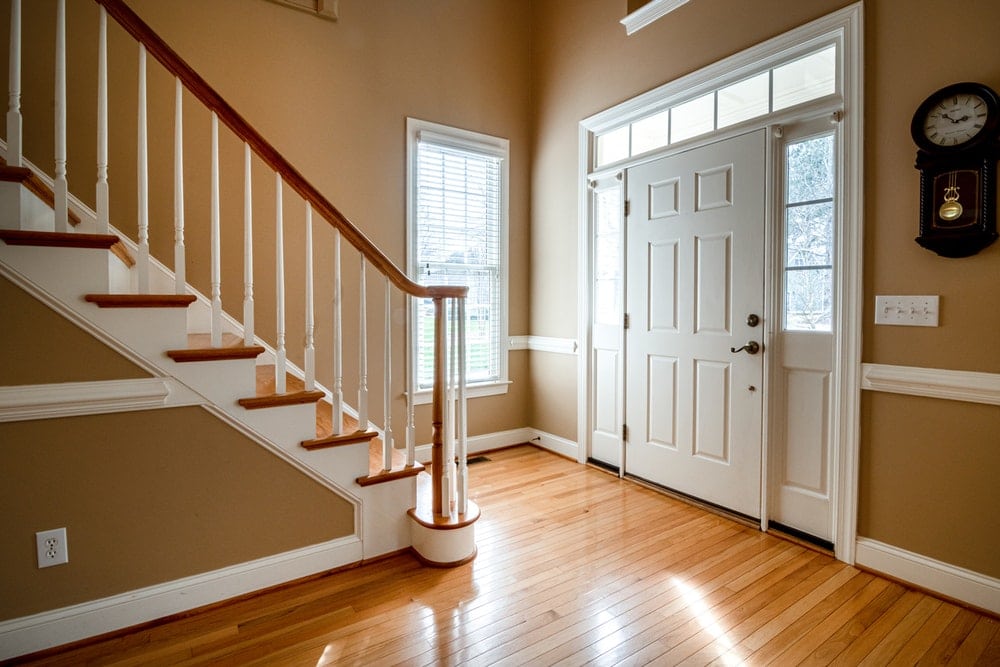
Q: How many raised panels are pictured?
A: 8